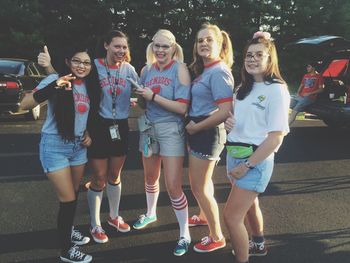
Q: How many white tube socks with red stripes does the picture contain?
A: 2